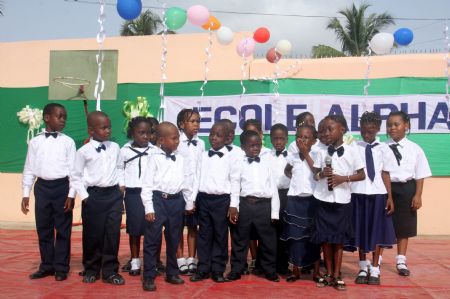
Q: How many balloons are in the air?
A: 11